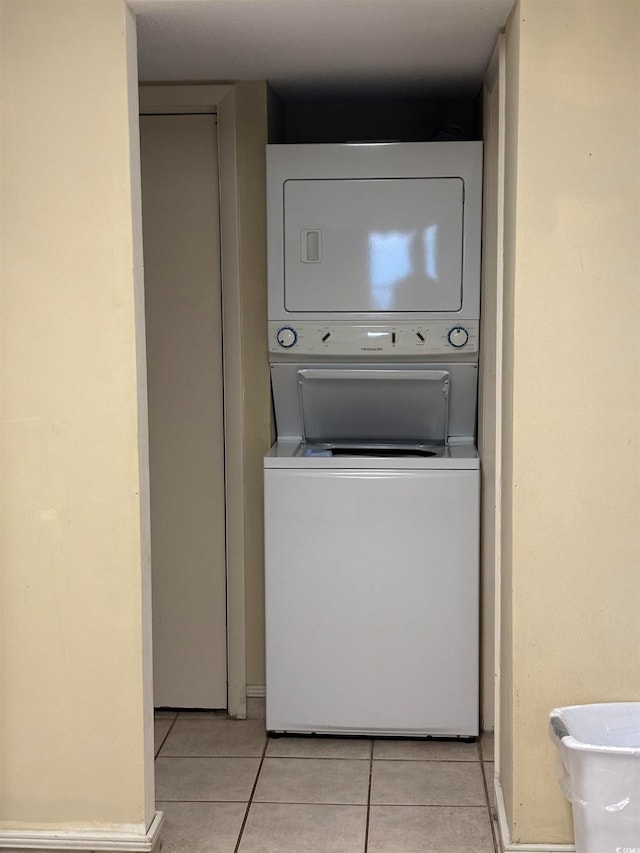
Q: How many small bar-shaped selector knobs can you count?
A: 3